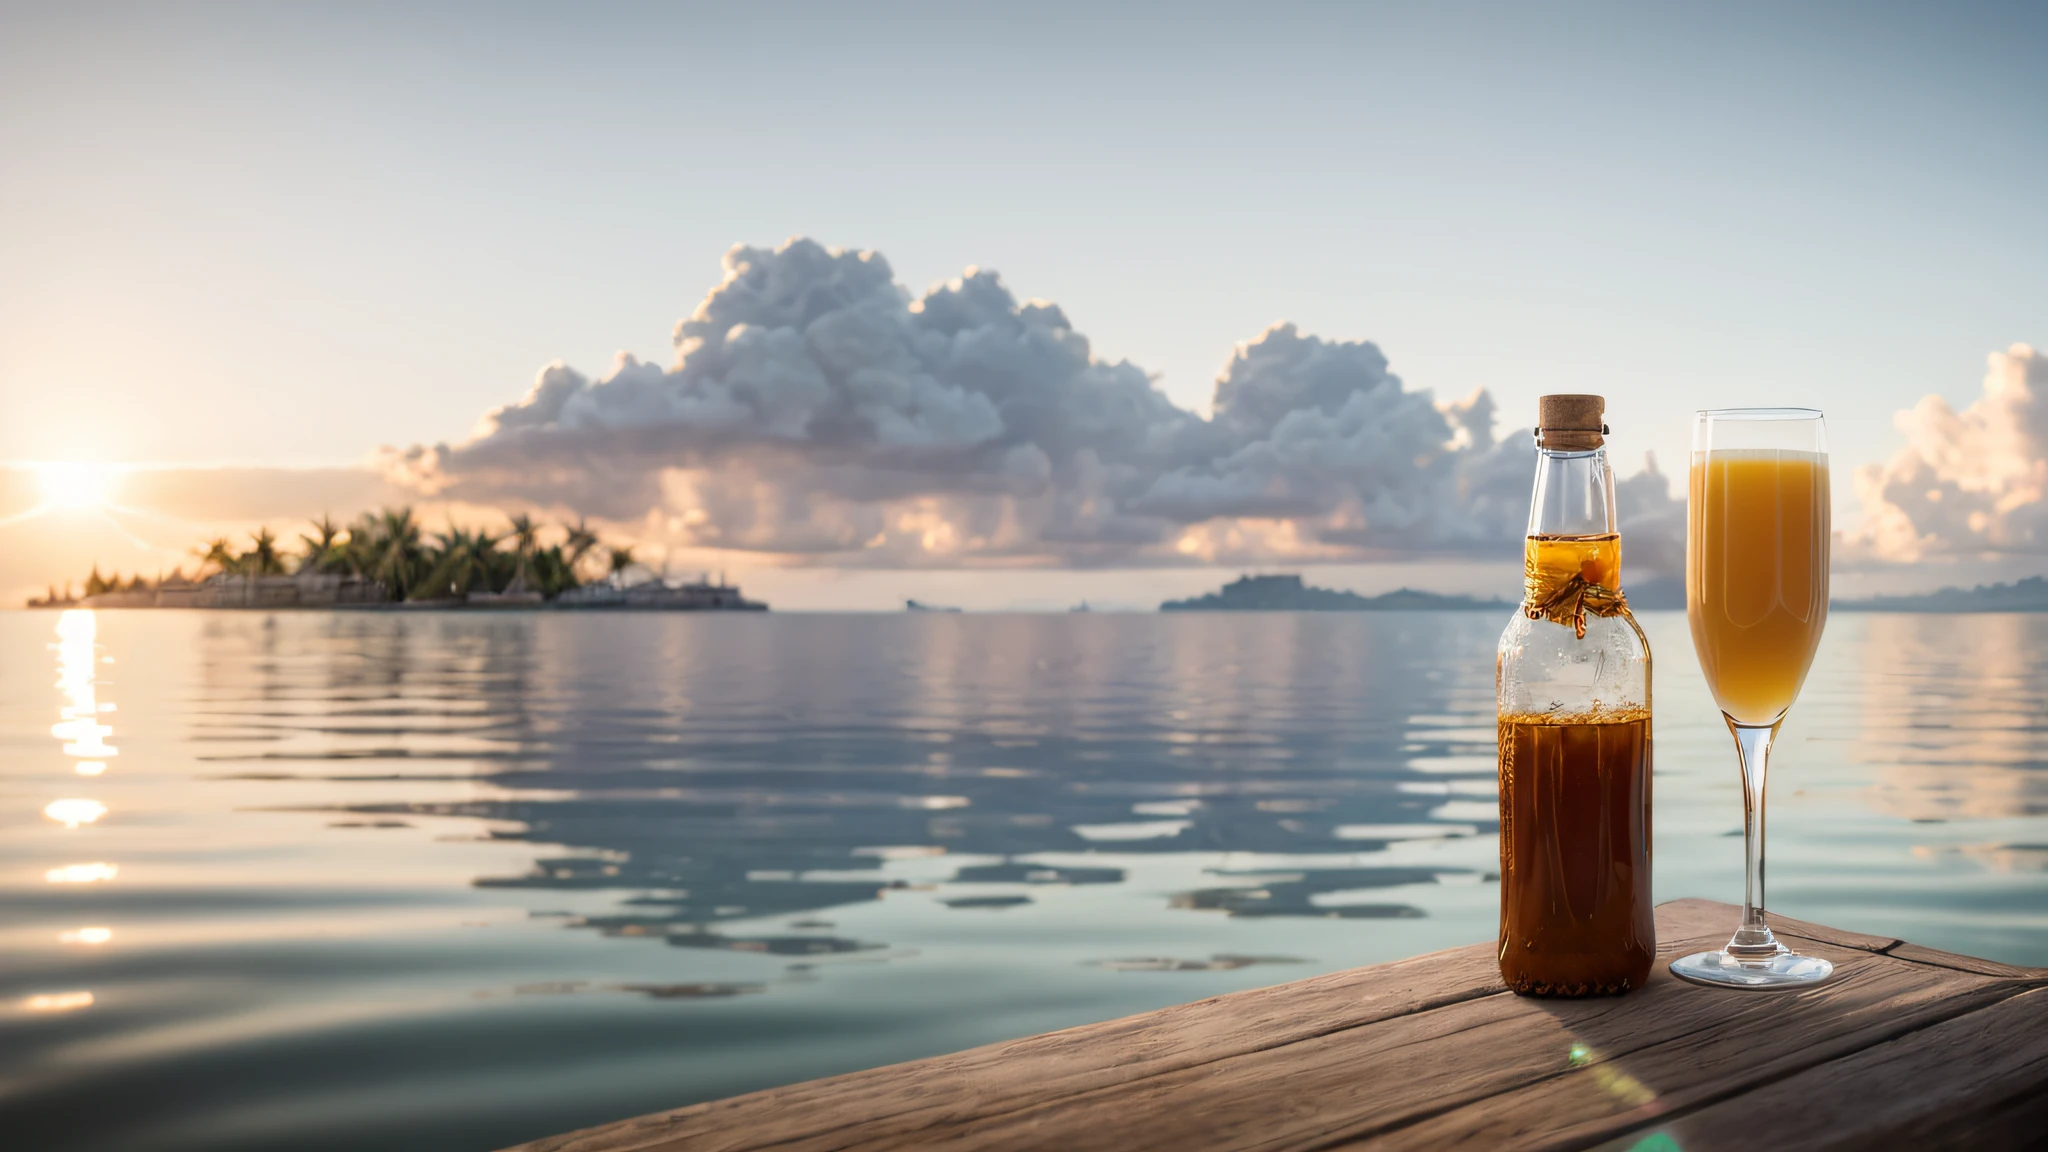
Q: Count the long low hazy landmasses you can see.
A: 2